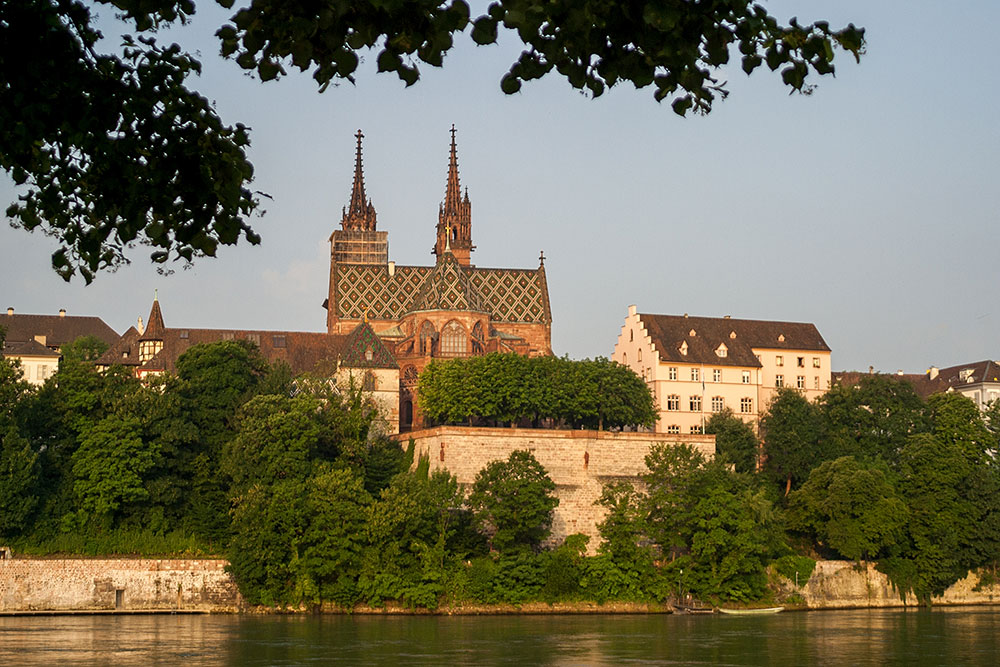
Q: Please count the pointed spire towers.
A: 2